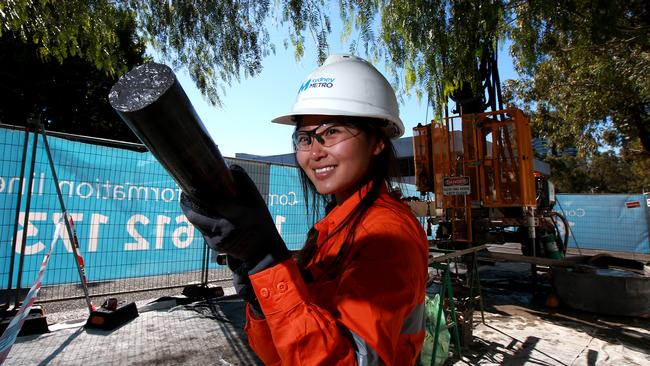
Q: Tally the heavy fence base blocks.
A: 3